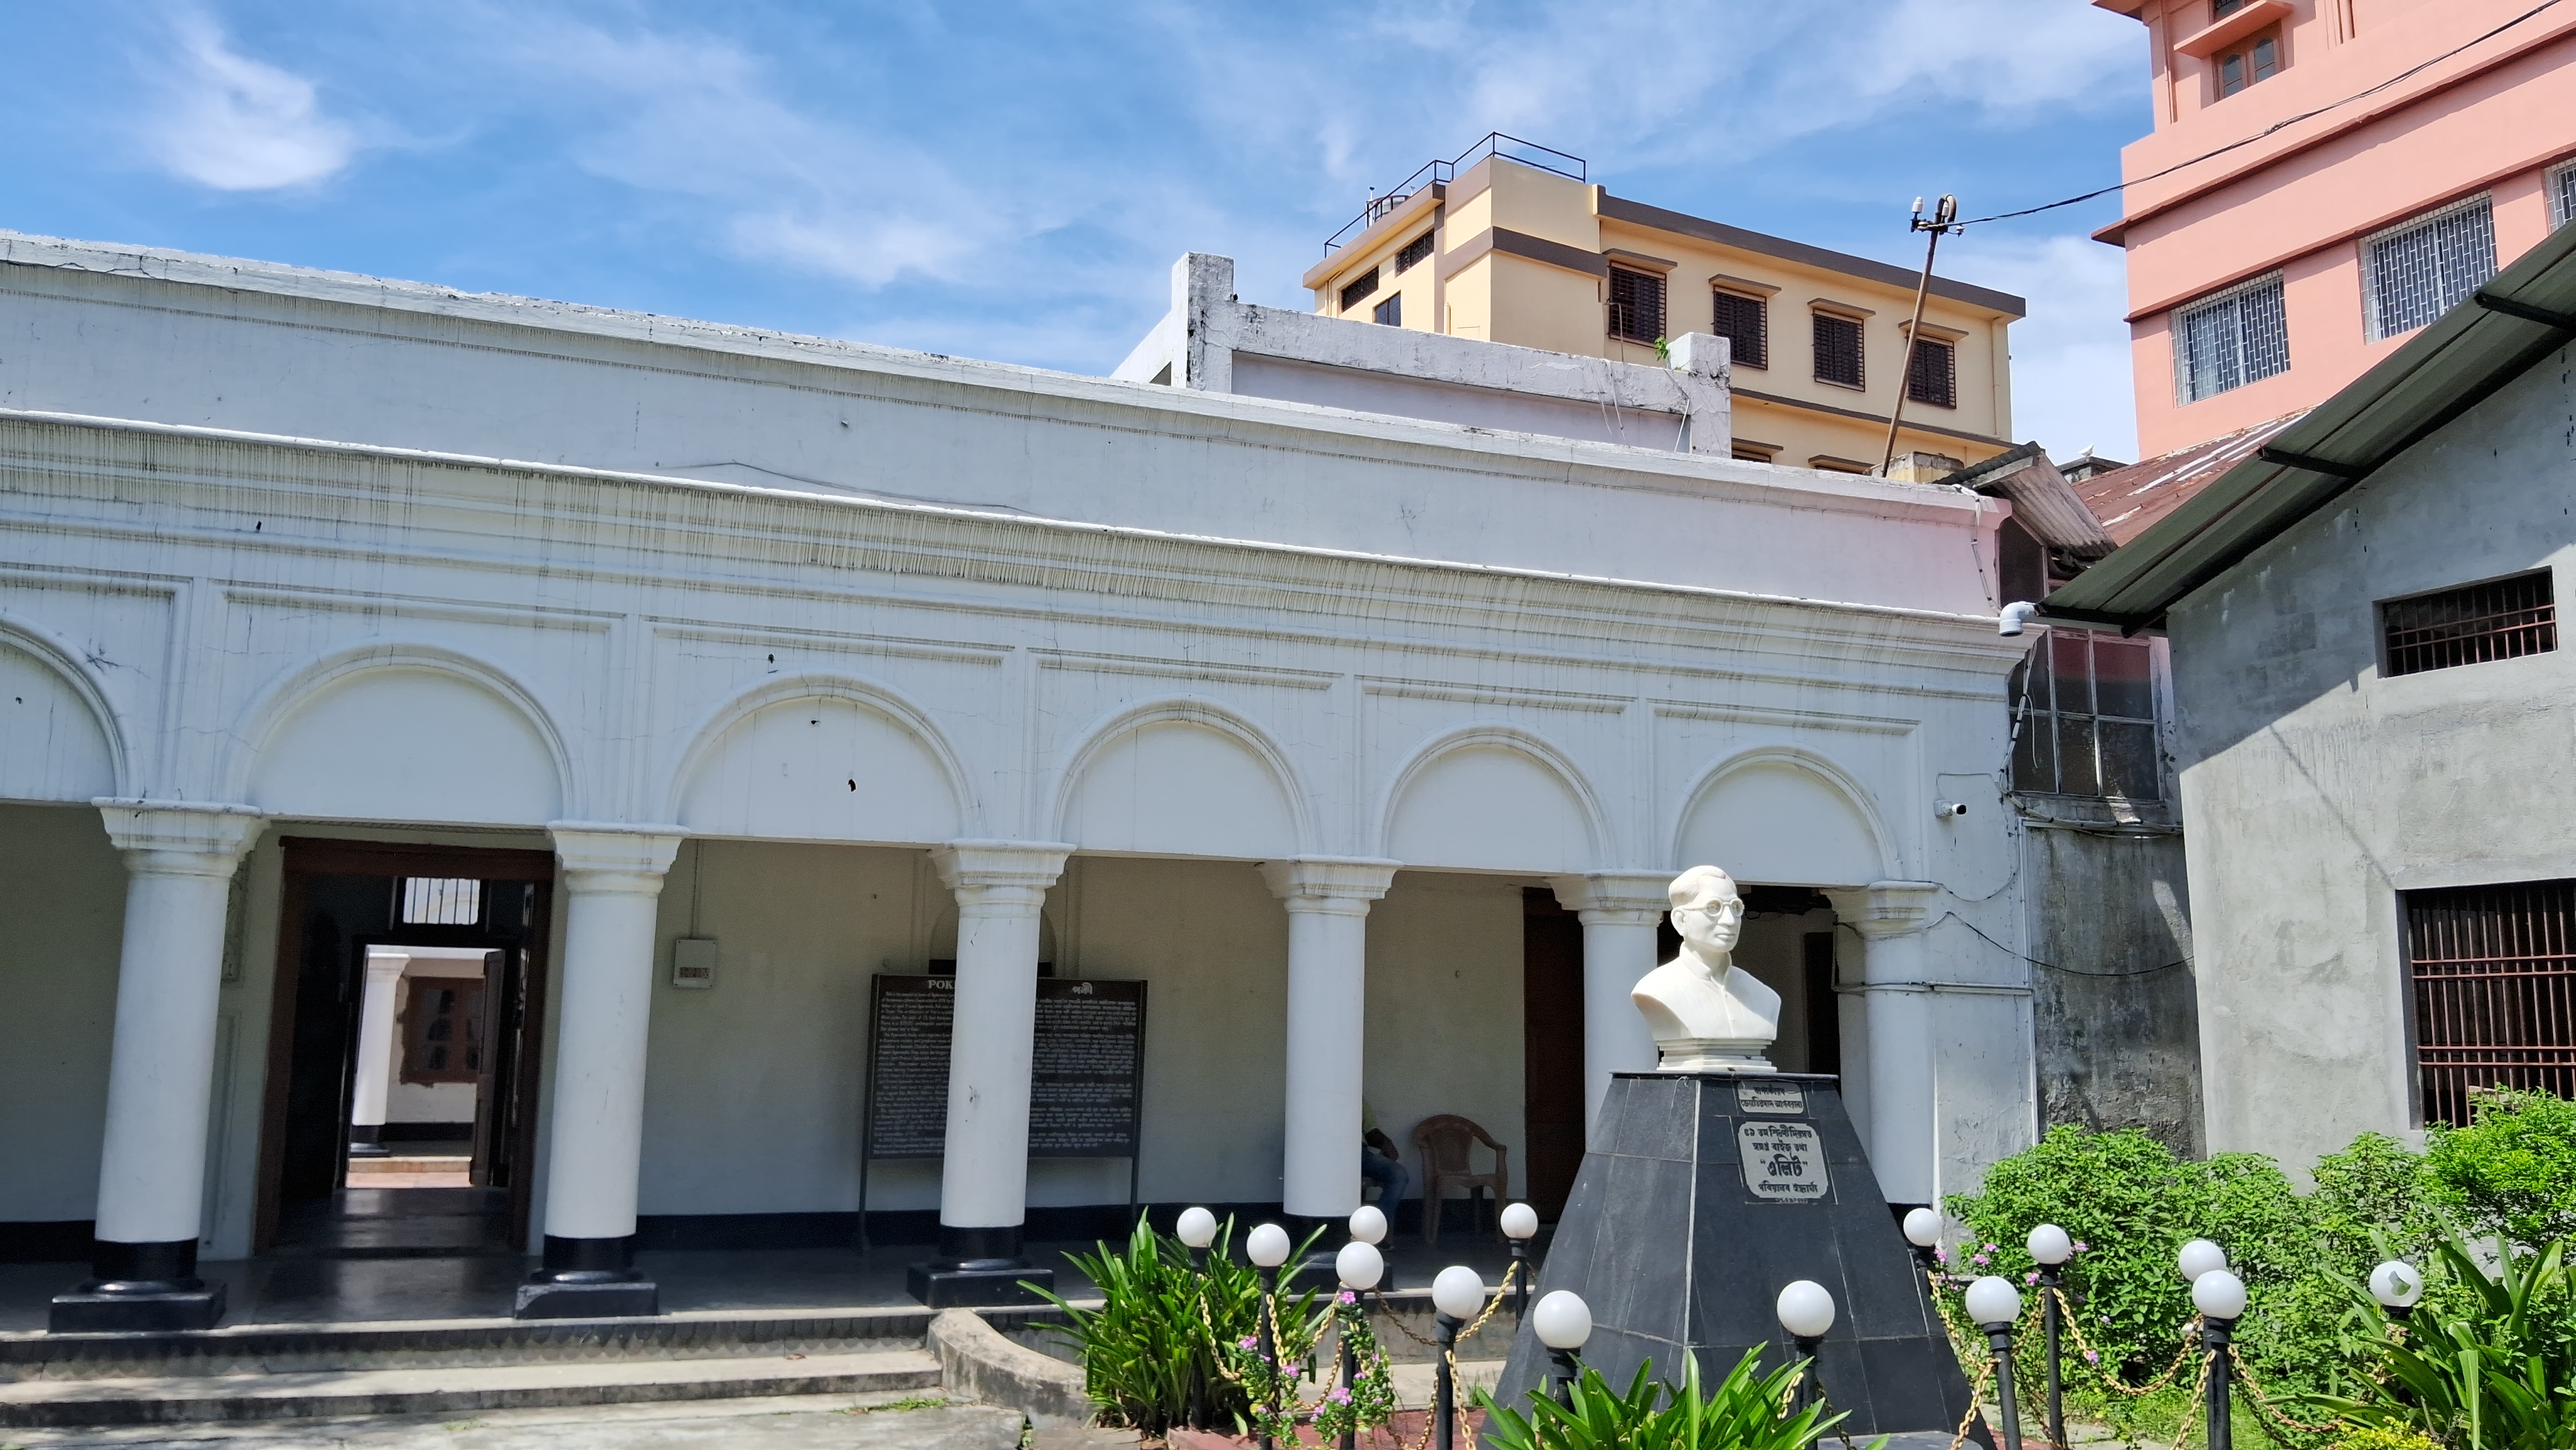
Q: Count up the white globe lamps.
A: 14